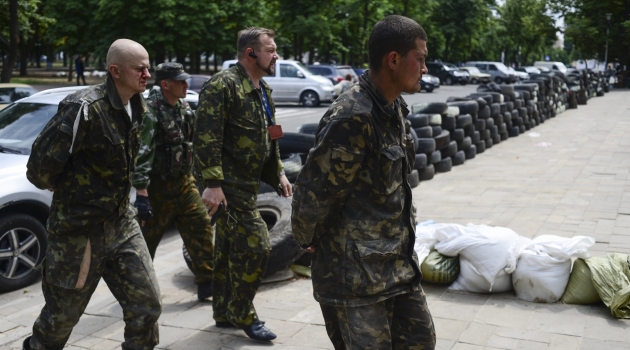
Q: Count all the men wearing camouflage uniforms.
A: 4